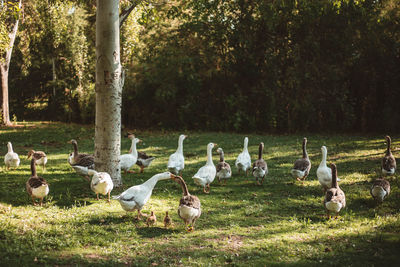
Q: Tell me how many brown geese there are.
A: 11